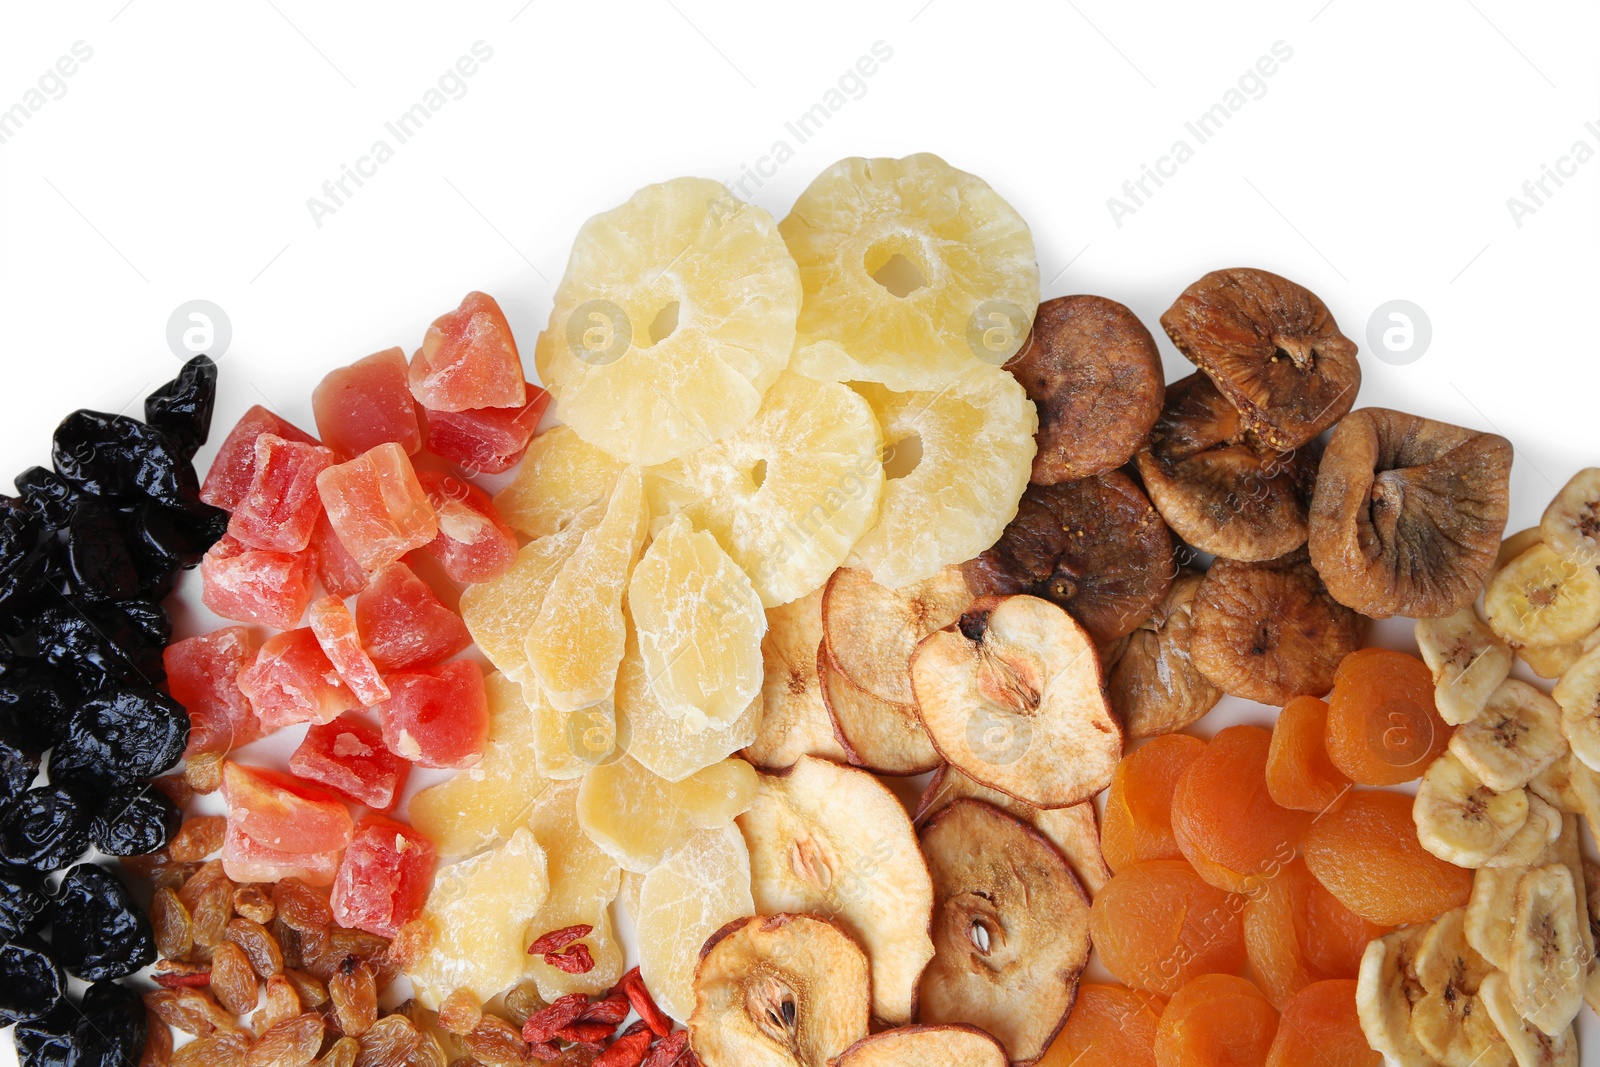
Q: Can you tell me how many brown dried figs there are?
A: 7